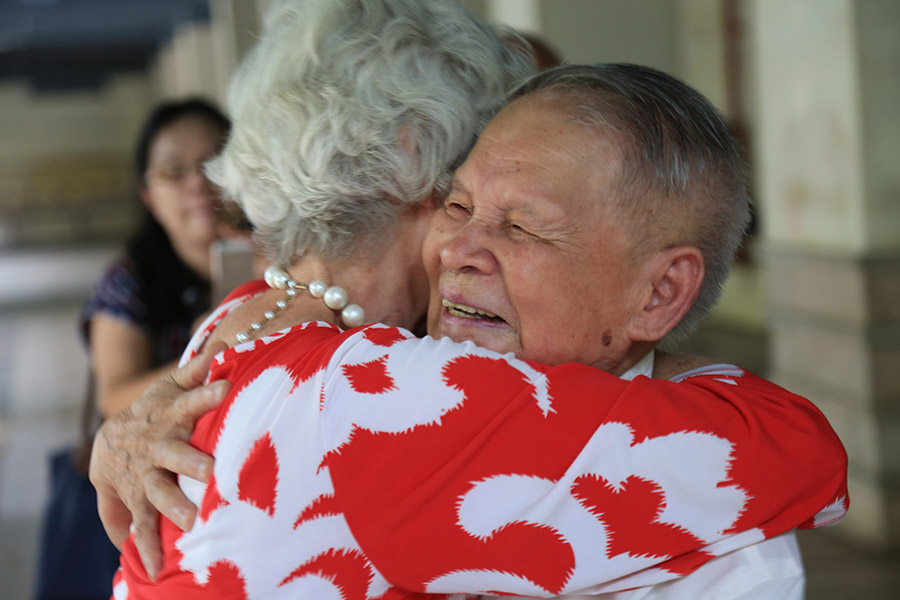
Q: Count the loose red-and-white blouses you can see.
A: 1